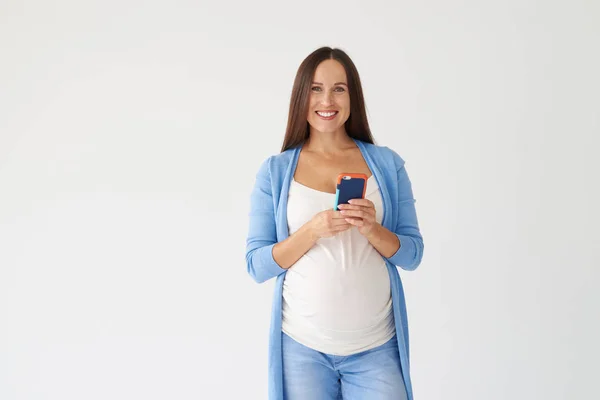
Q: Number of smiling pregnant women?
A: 1